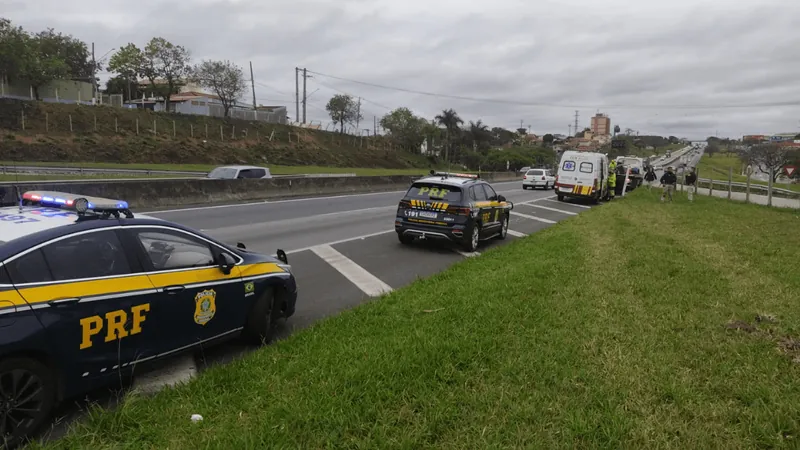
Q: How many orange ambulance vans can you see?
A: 0